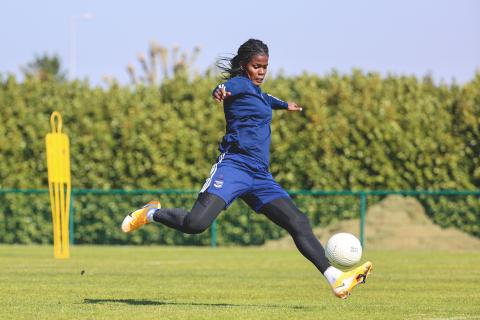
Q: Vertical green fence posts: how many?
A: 3